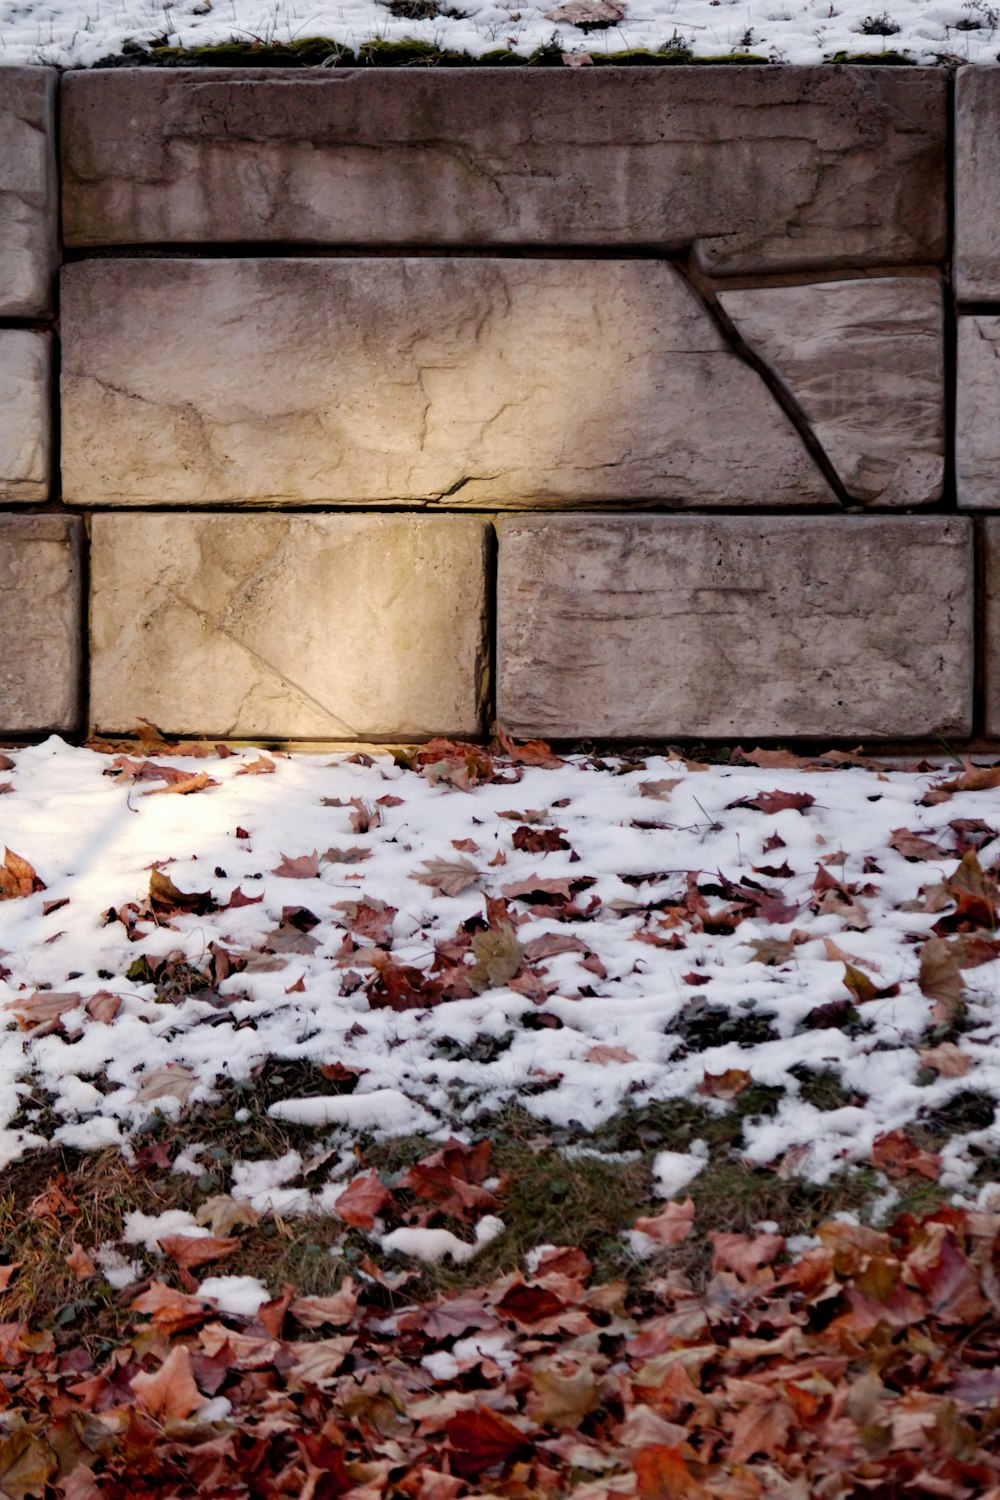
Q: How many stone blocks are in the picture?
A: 11